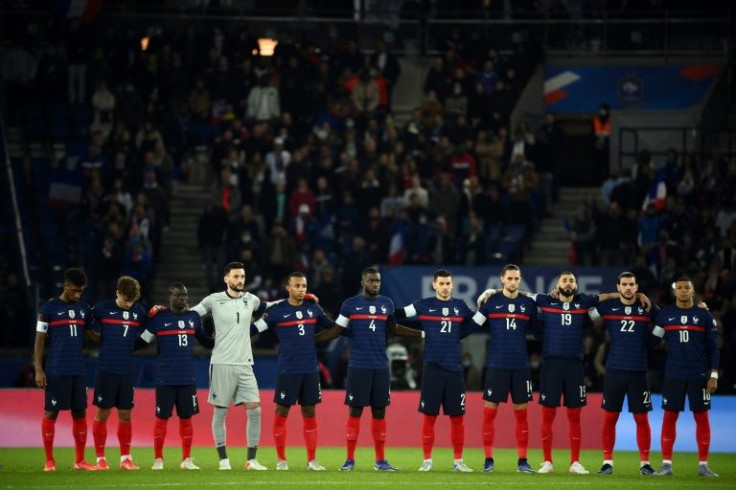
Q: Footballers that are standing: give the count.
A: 11